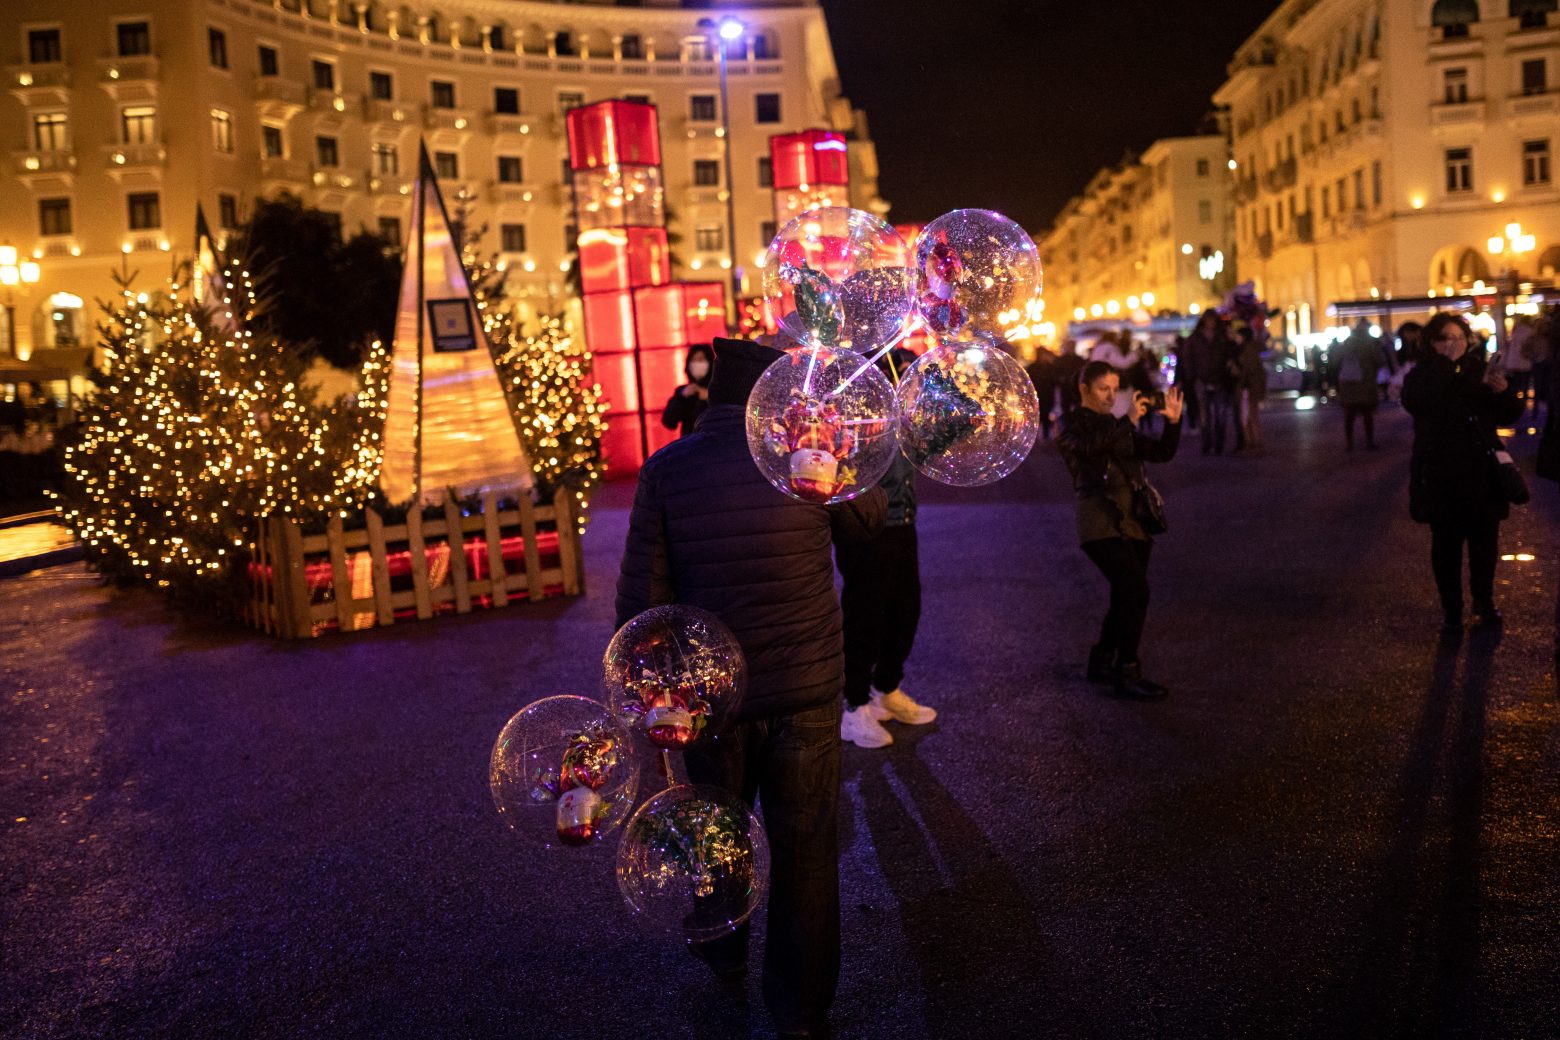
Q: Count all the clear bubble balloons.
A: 7